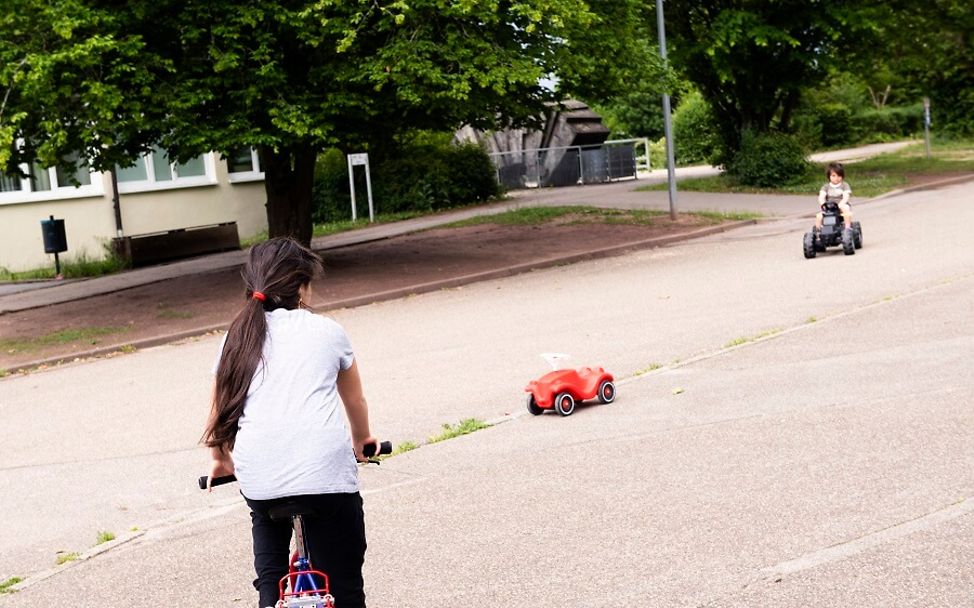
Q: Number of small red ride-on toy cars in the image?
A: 1